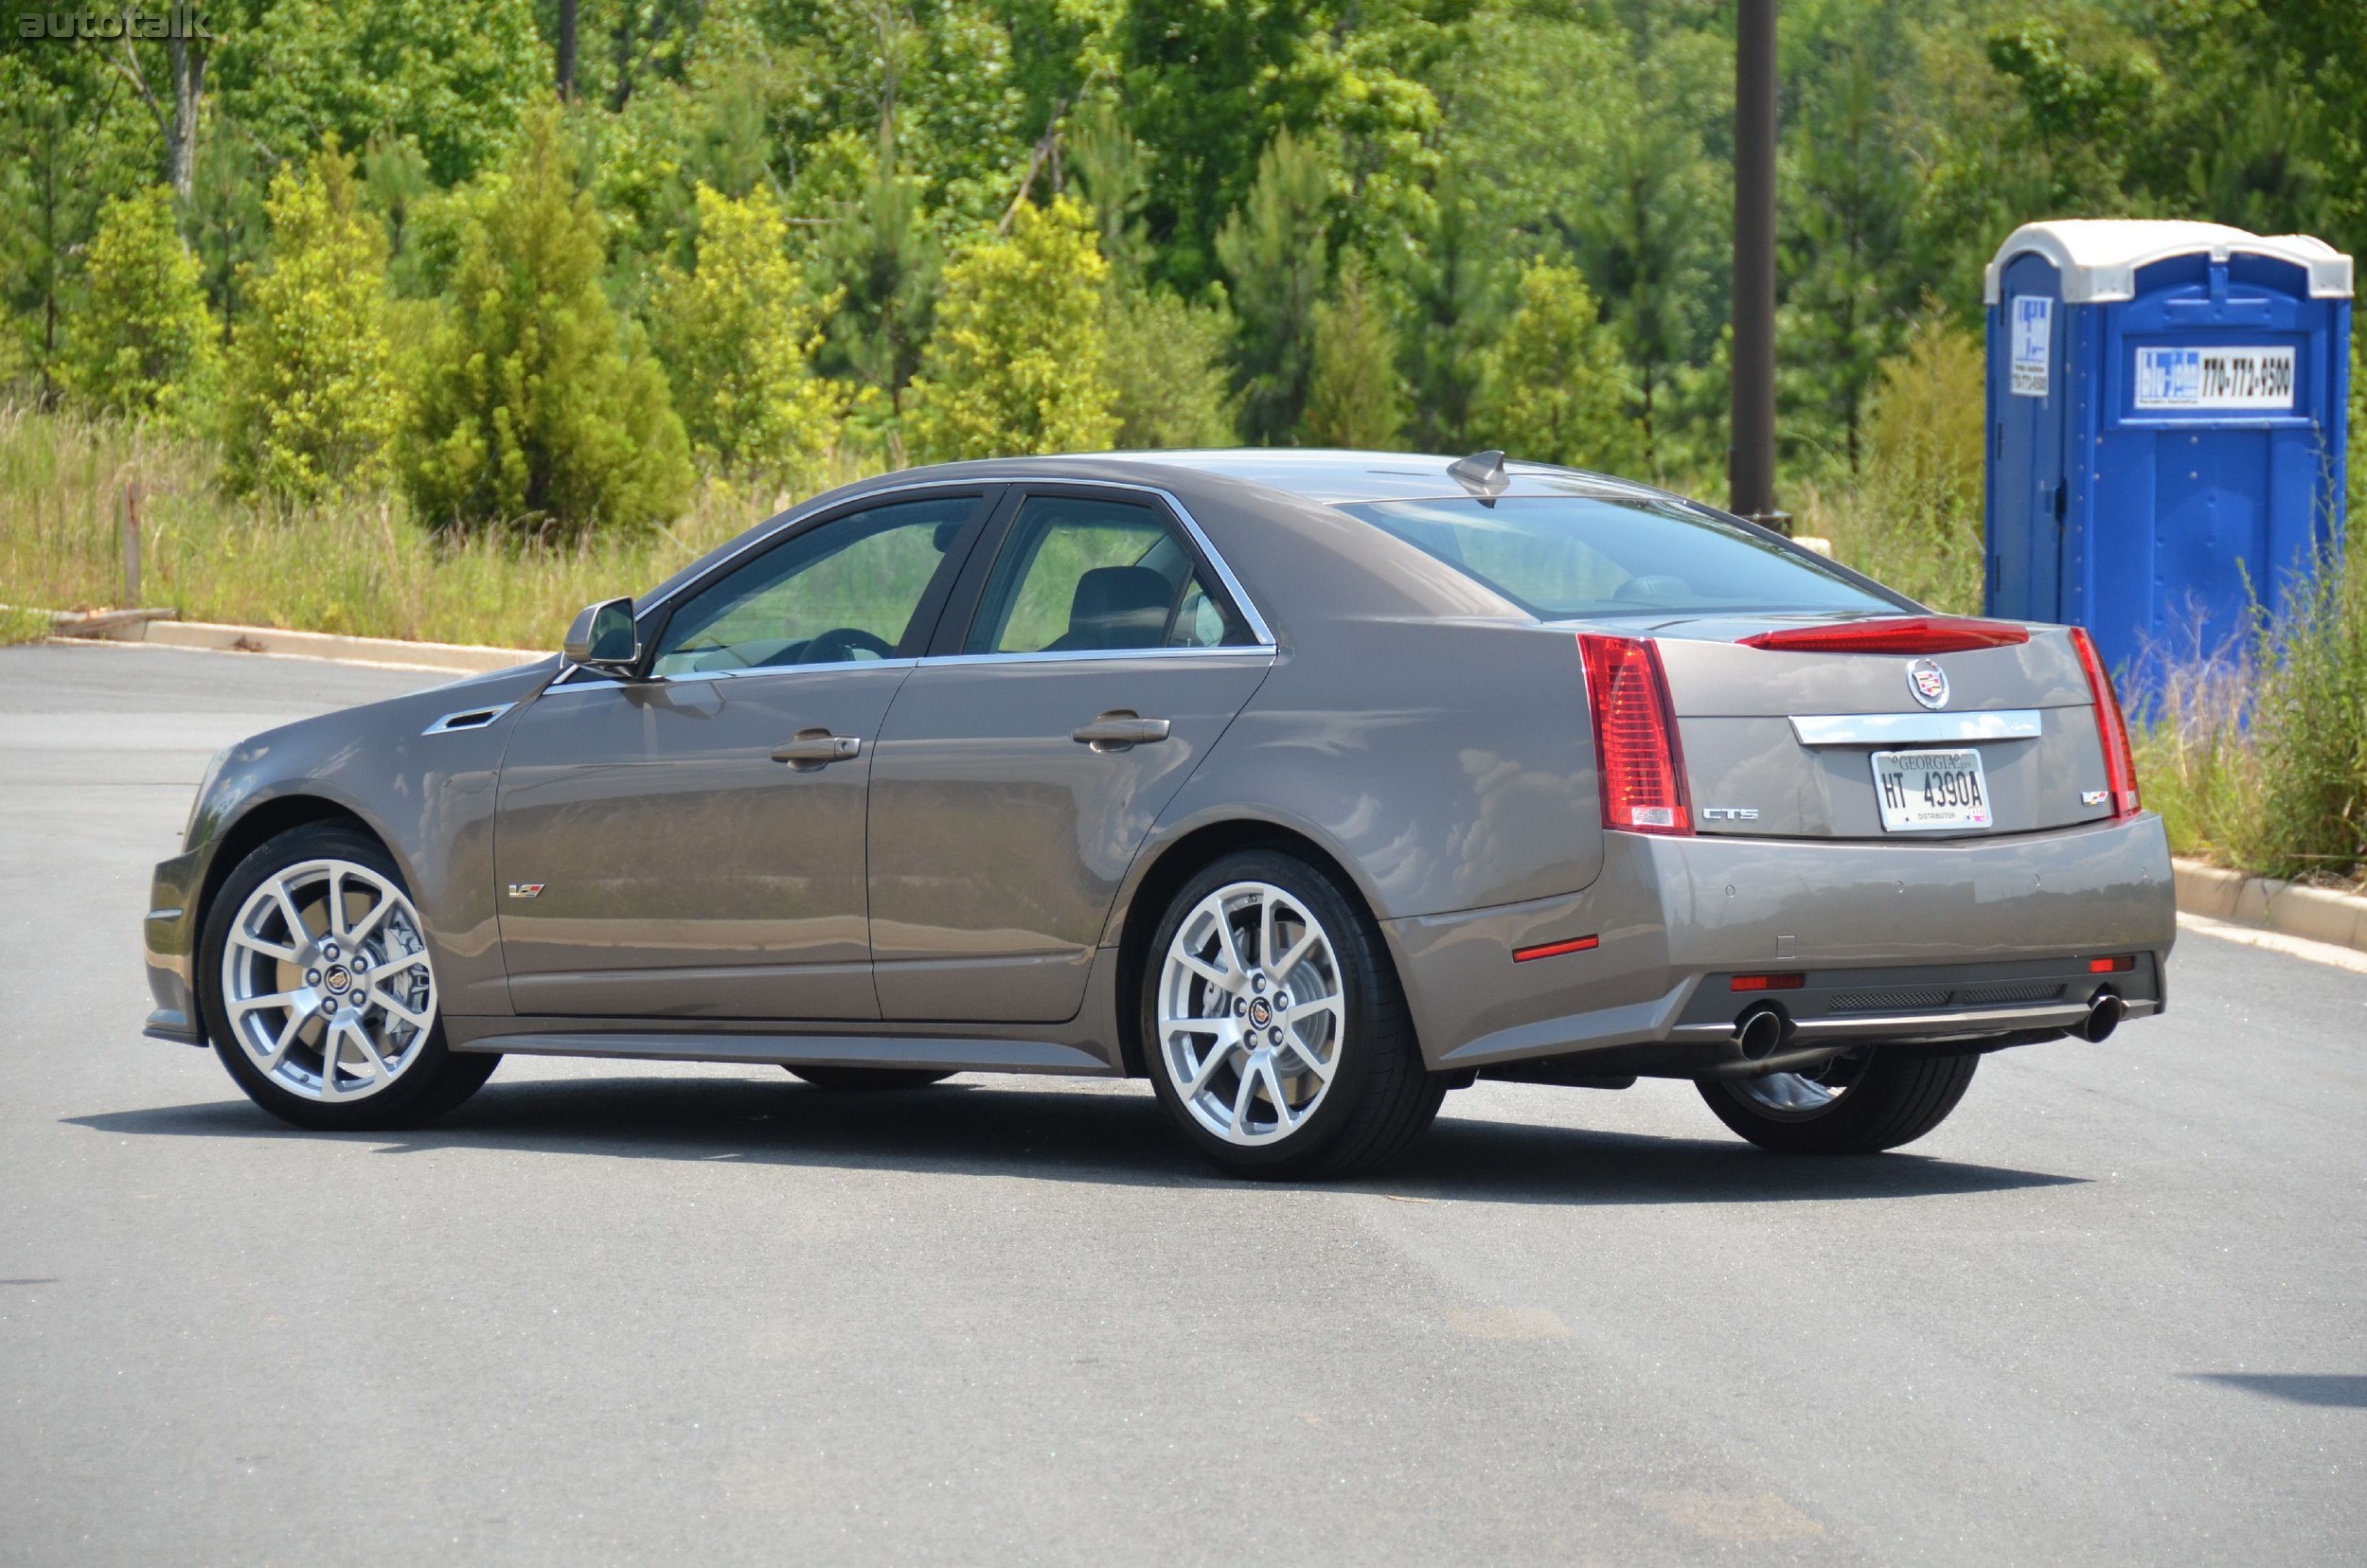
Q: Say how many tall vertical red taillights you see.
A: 2